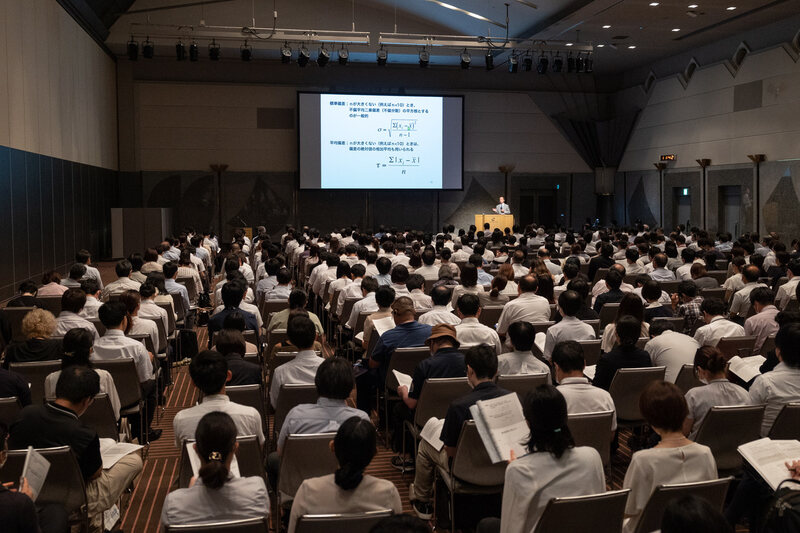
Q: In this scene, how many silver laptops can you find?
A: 0